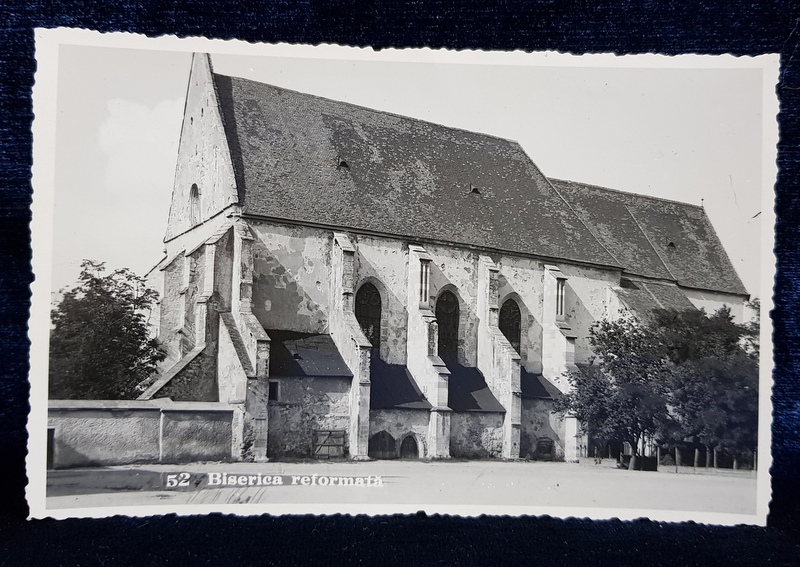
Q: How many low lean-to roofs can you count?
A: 4